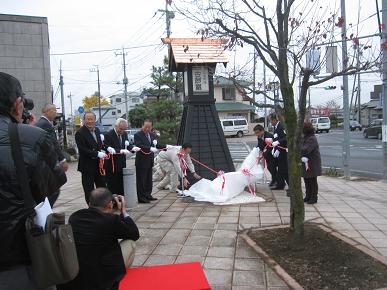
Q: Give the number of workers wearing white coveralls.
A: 1